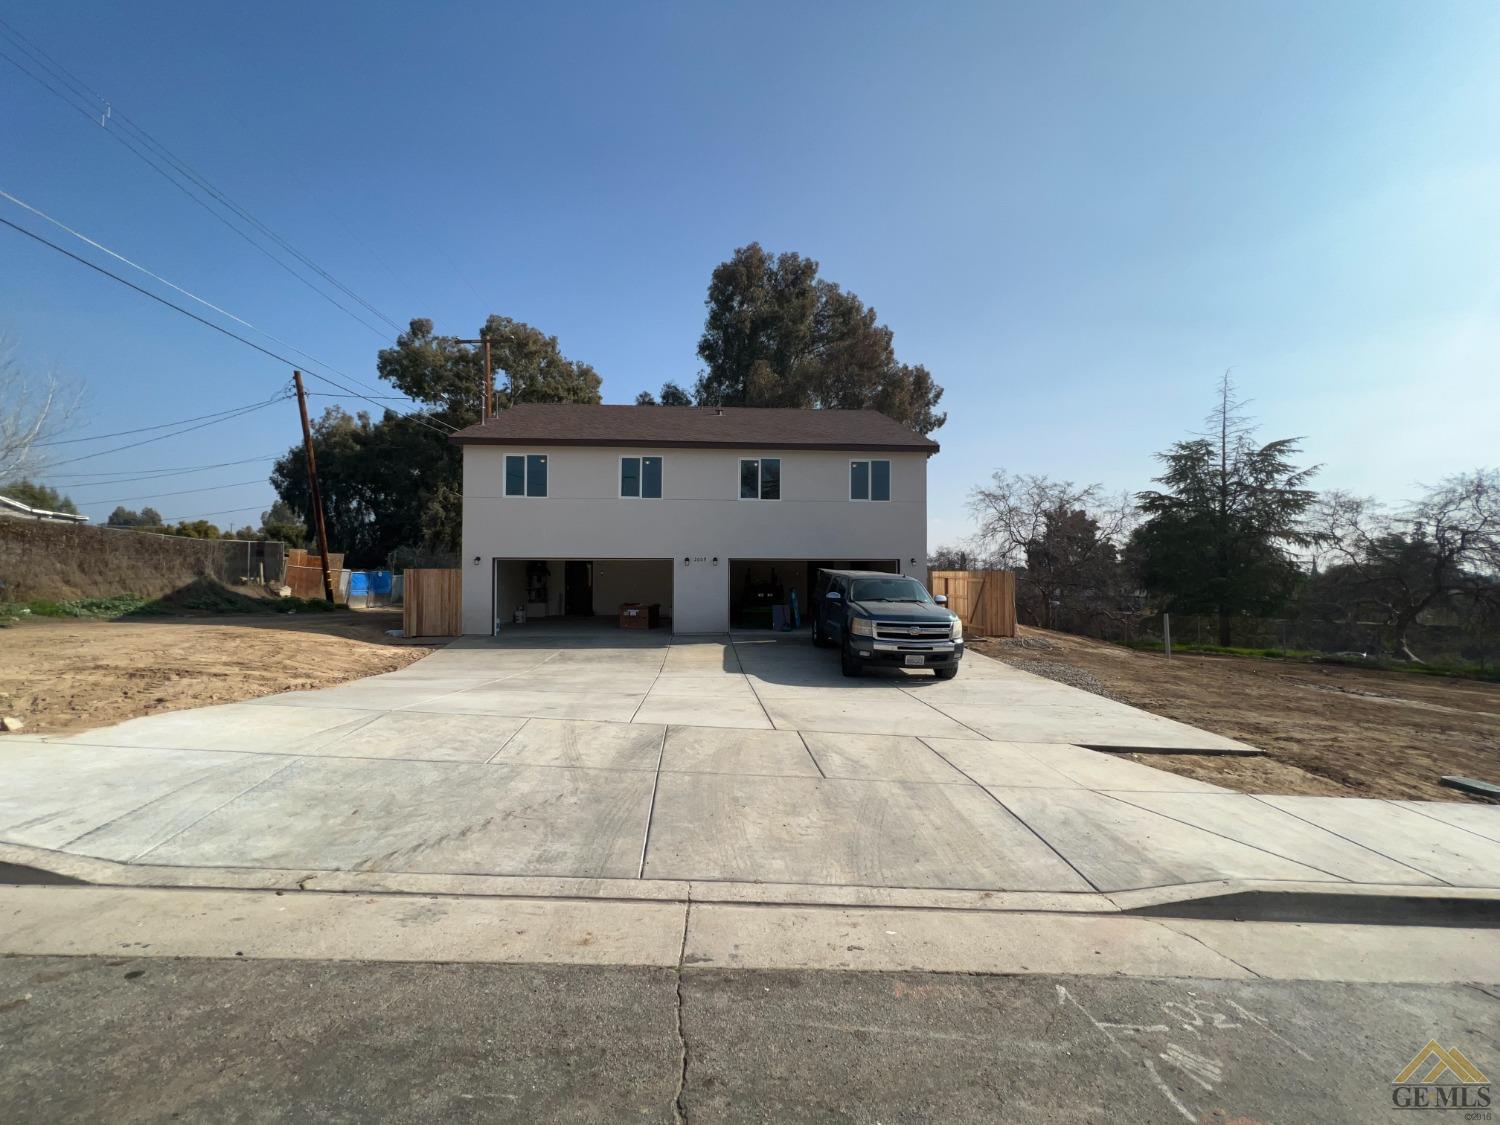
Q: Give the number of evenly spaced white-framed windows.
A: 4